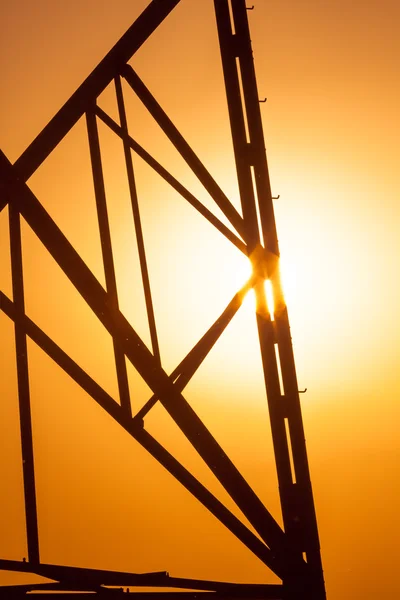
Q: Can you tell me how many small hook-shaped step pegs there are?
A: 4